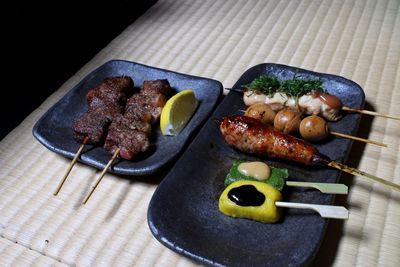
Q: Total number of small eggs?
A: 3